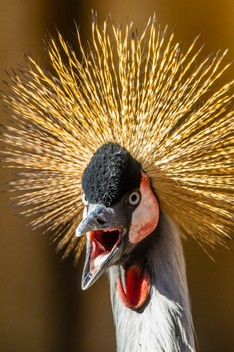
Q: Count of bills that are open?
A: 1